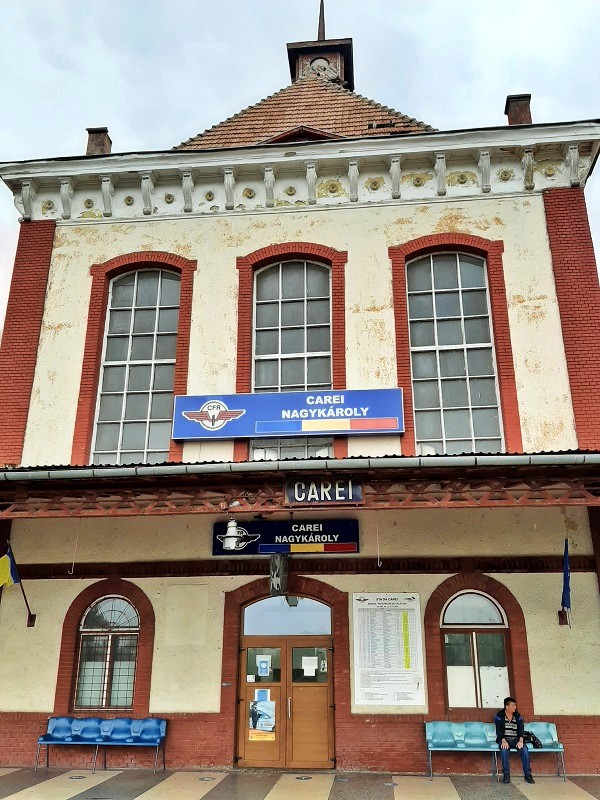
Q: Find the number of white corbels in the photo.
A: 14